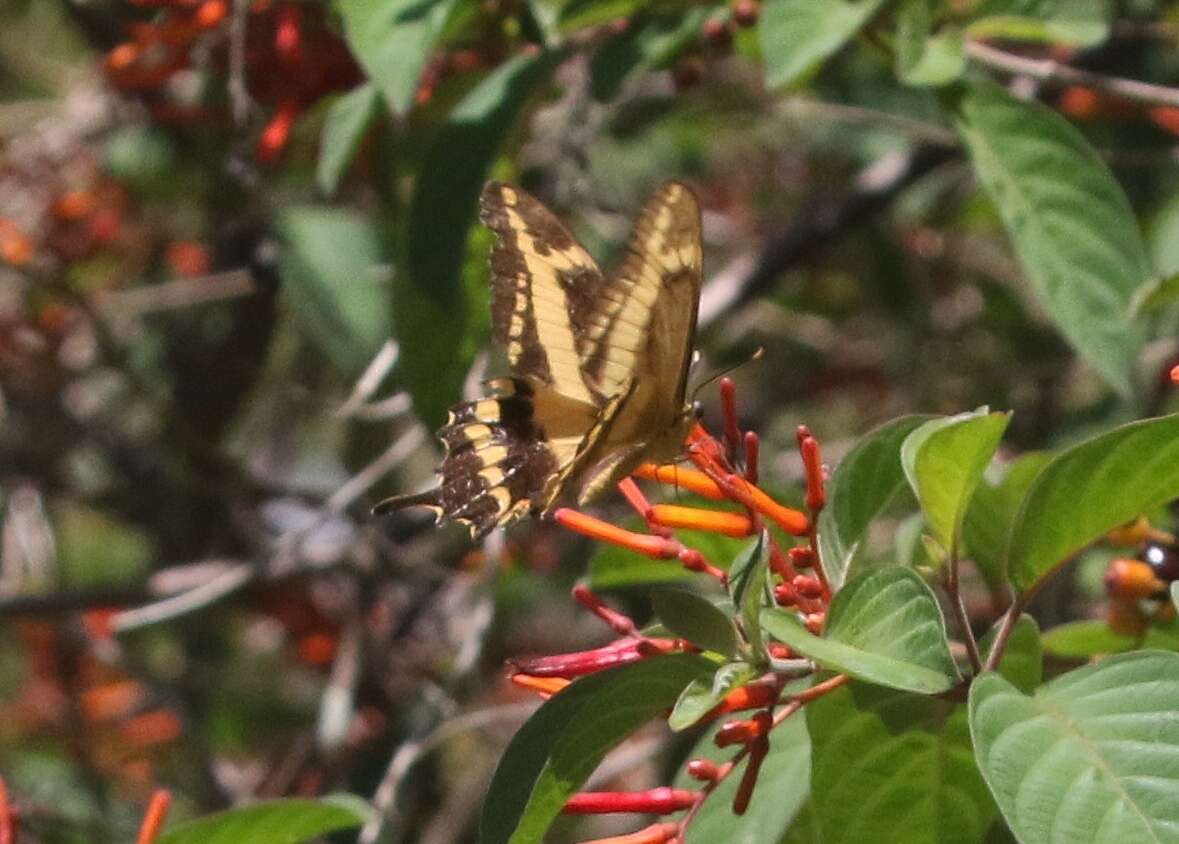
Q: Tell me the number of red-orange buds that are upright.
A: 4